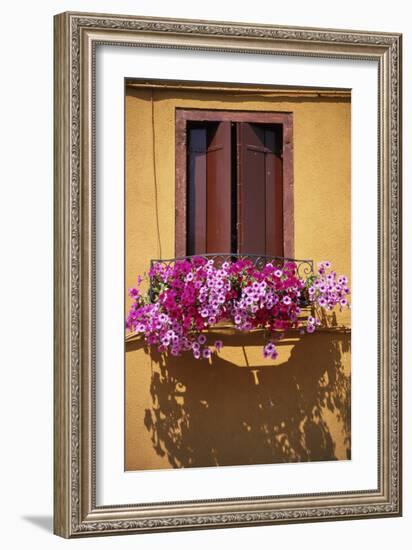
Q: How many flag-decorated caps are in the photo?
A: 0